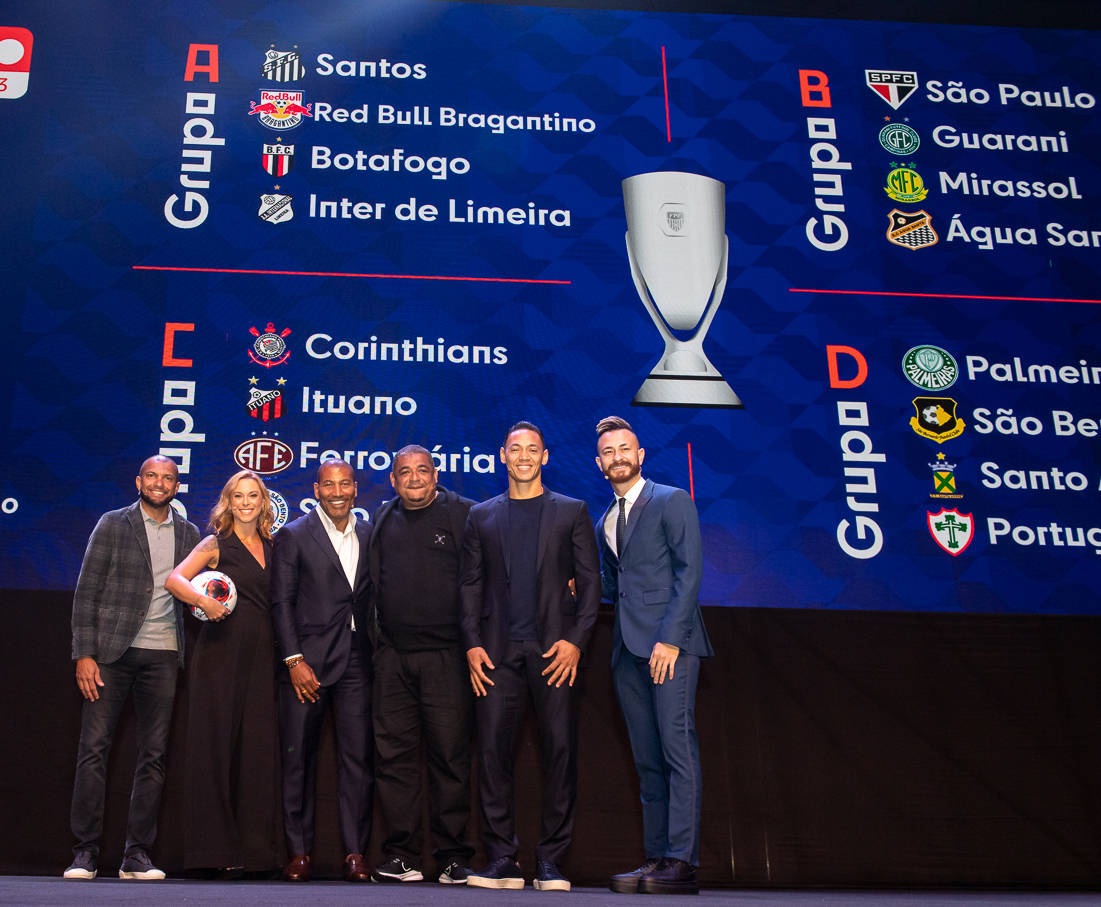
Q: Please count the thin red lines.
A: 4